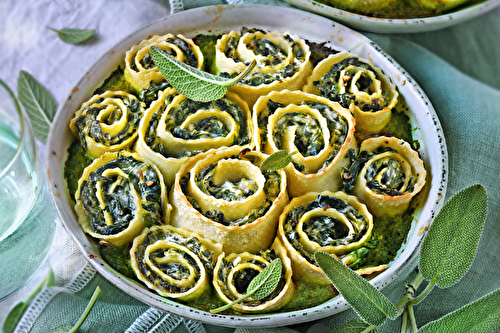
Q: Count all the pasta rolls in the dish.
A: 12